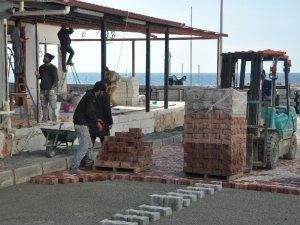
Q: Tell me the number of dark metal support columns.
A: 3